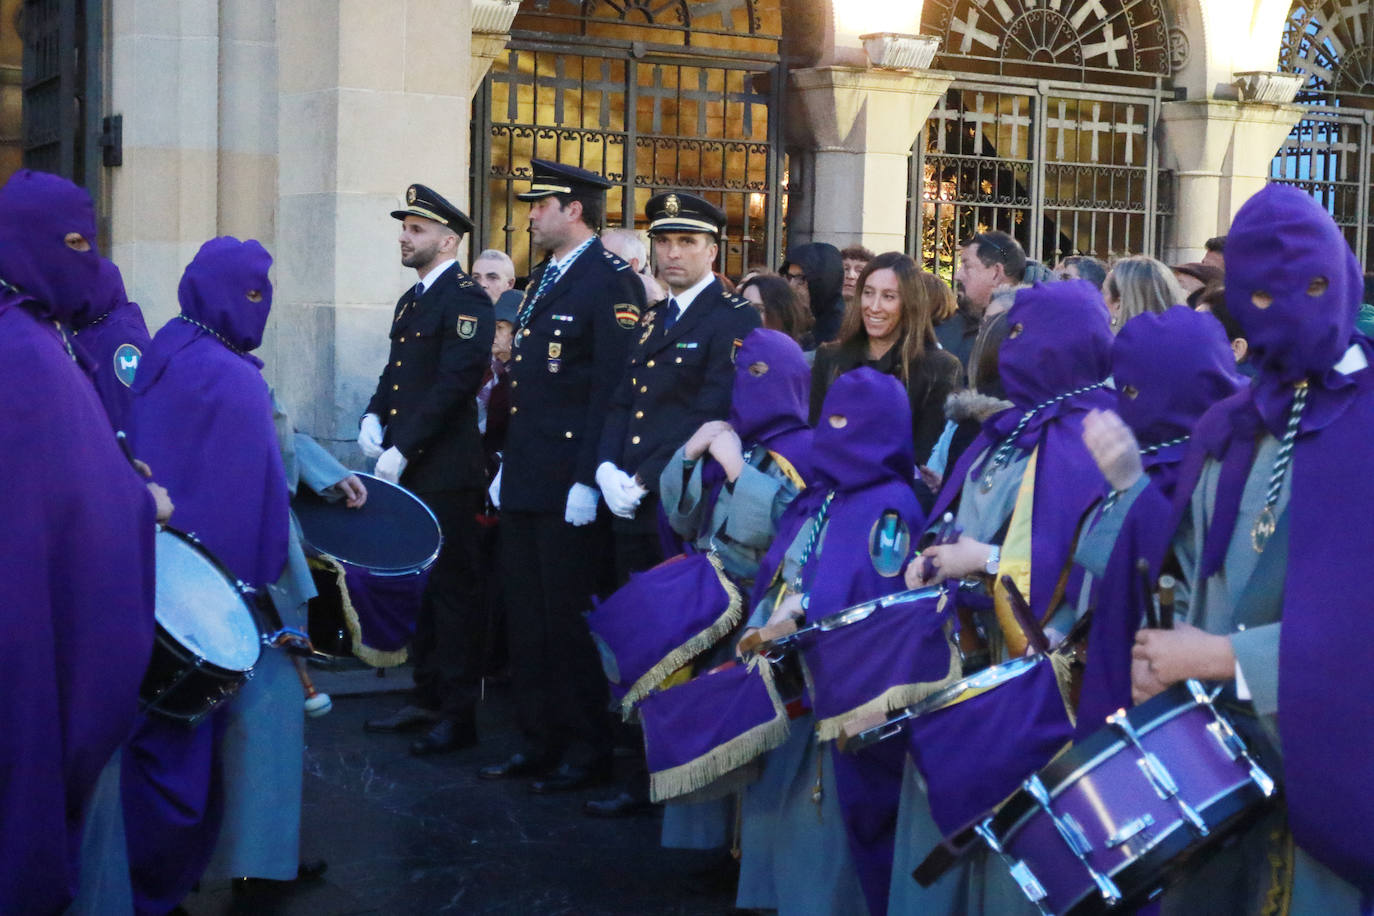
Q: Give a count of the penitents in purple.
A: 8